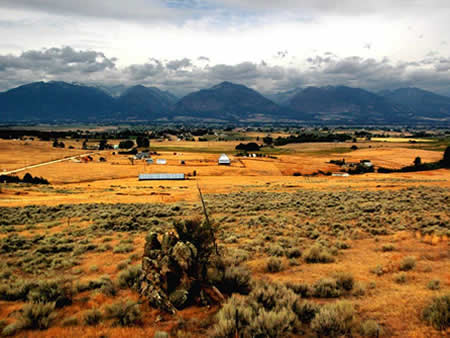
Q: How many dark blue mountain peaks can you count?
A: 5